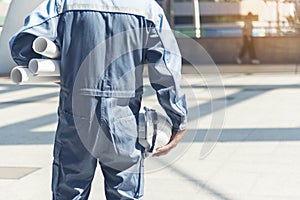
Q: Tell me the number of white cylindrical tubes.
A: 3